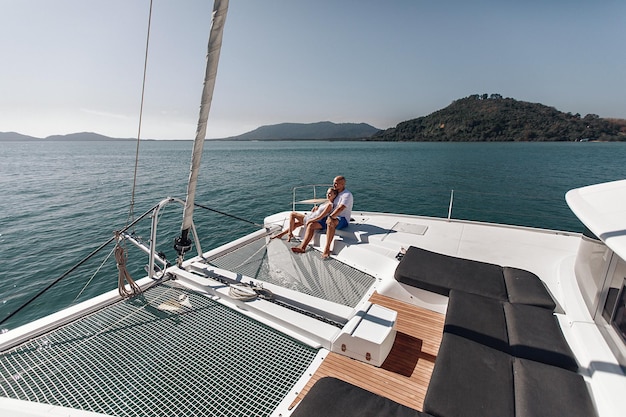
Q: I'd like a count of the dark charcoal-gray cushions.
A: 7